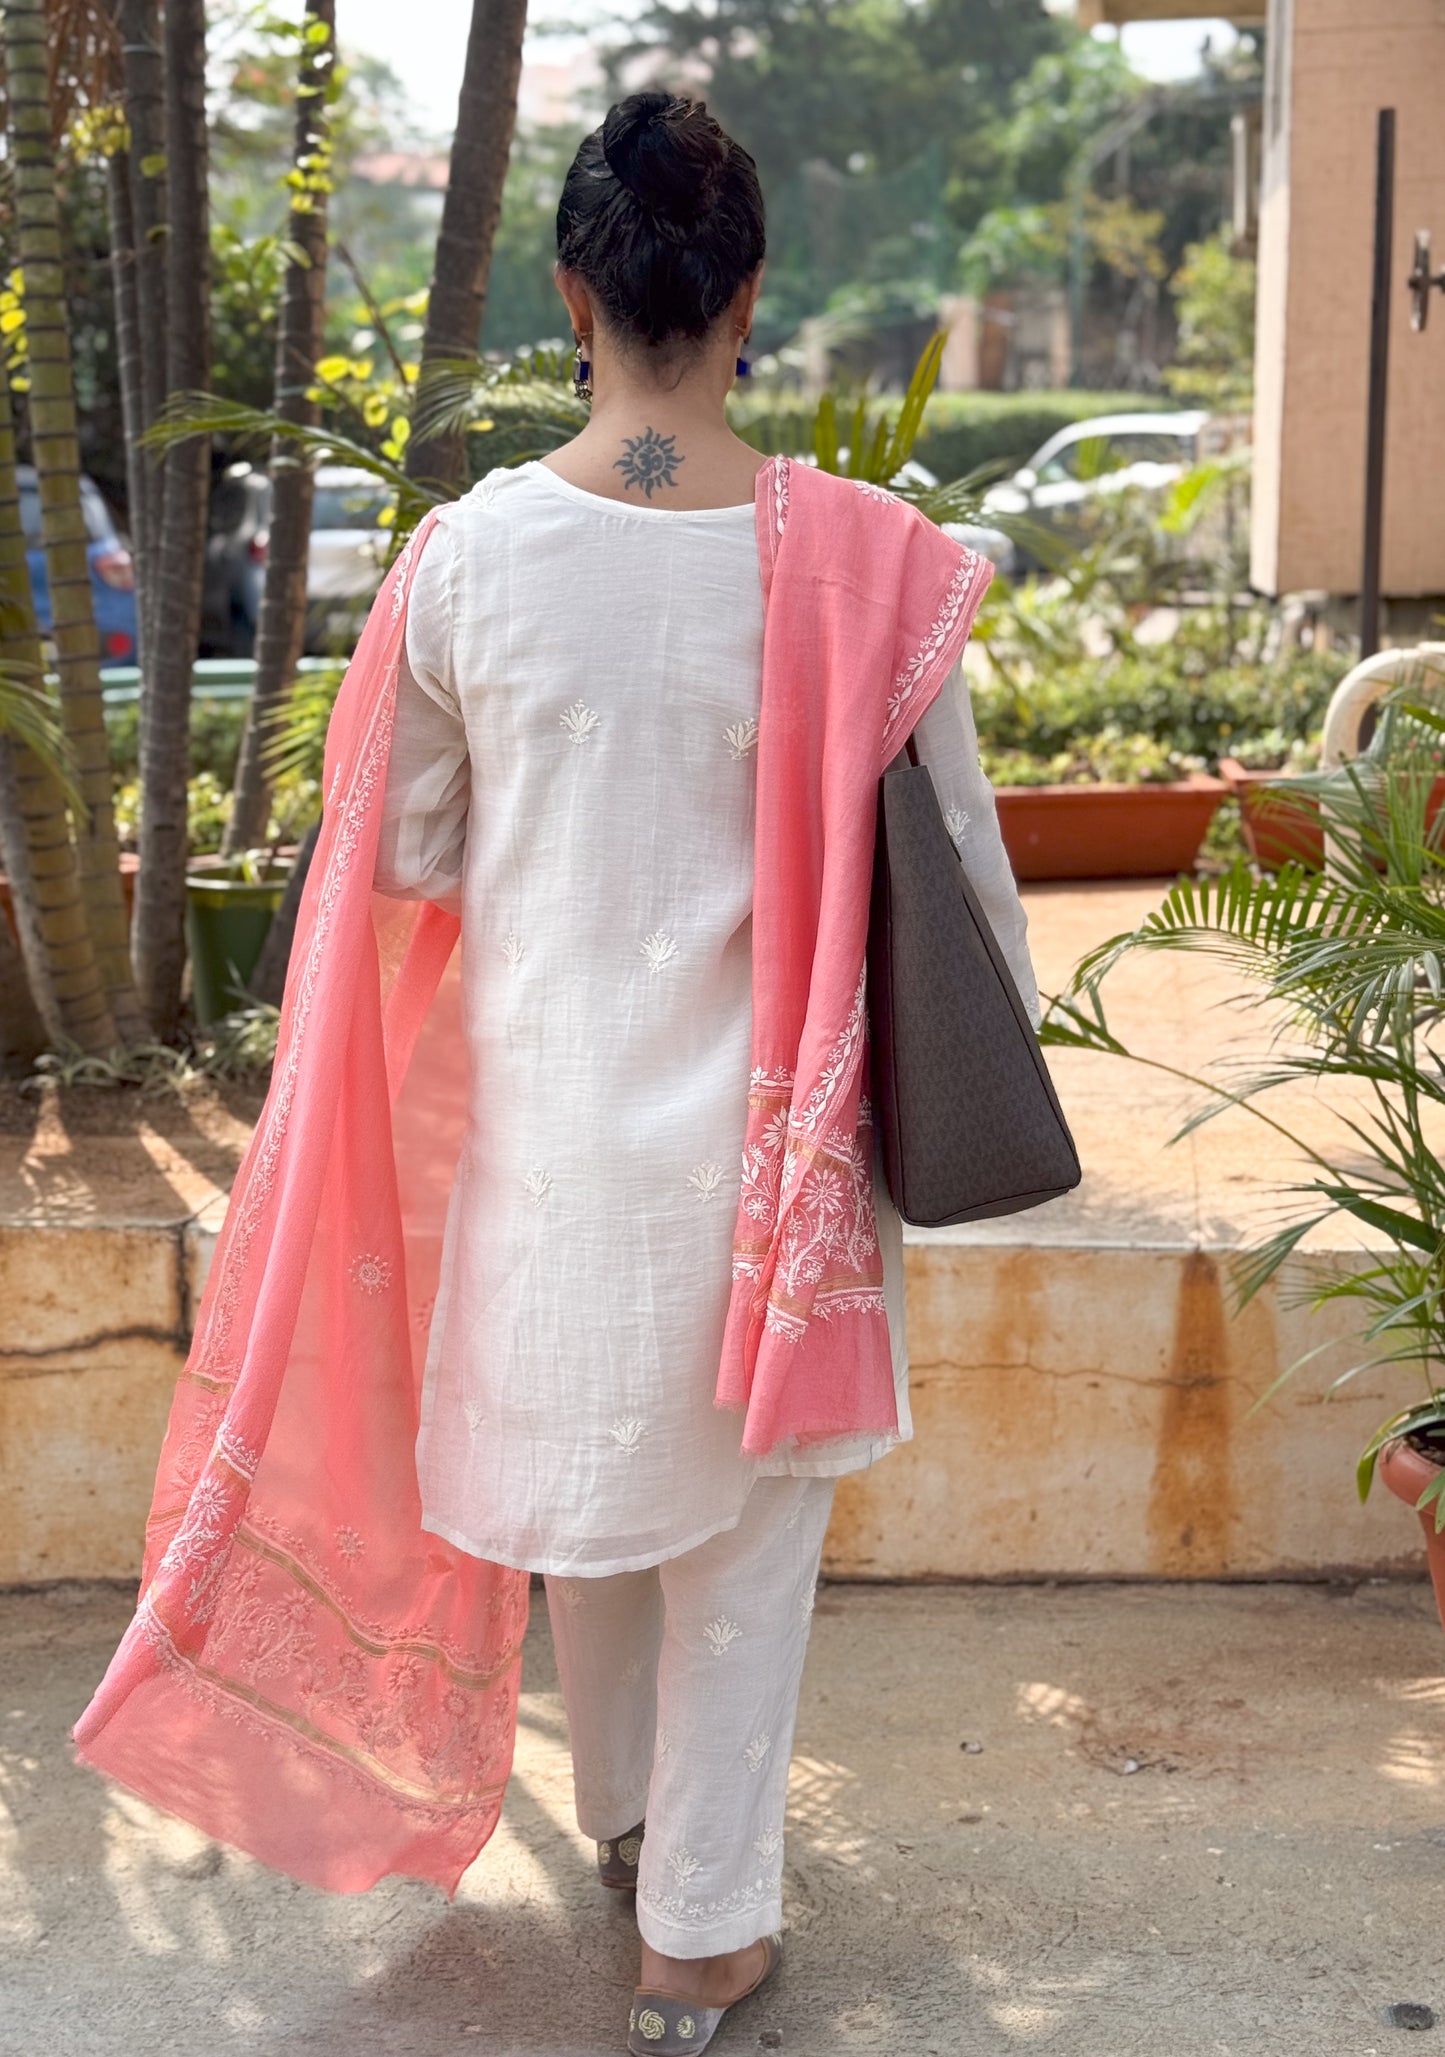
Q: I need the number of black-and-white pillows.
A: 0